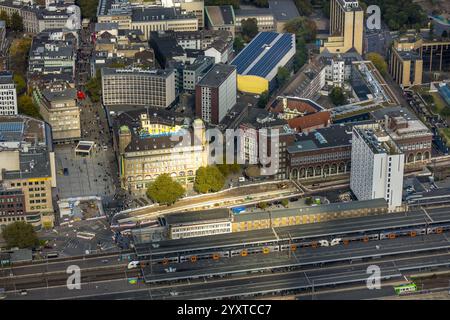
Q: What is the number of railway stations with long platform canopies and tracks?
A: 1